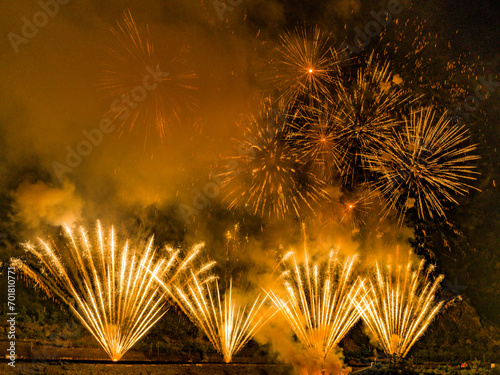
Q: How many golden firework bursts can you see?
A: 11